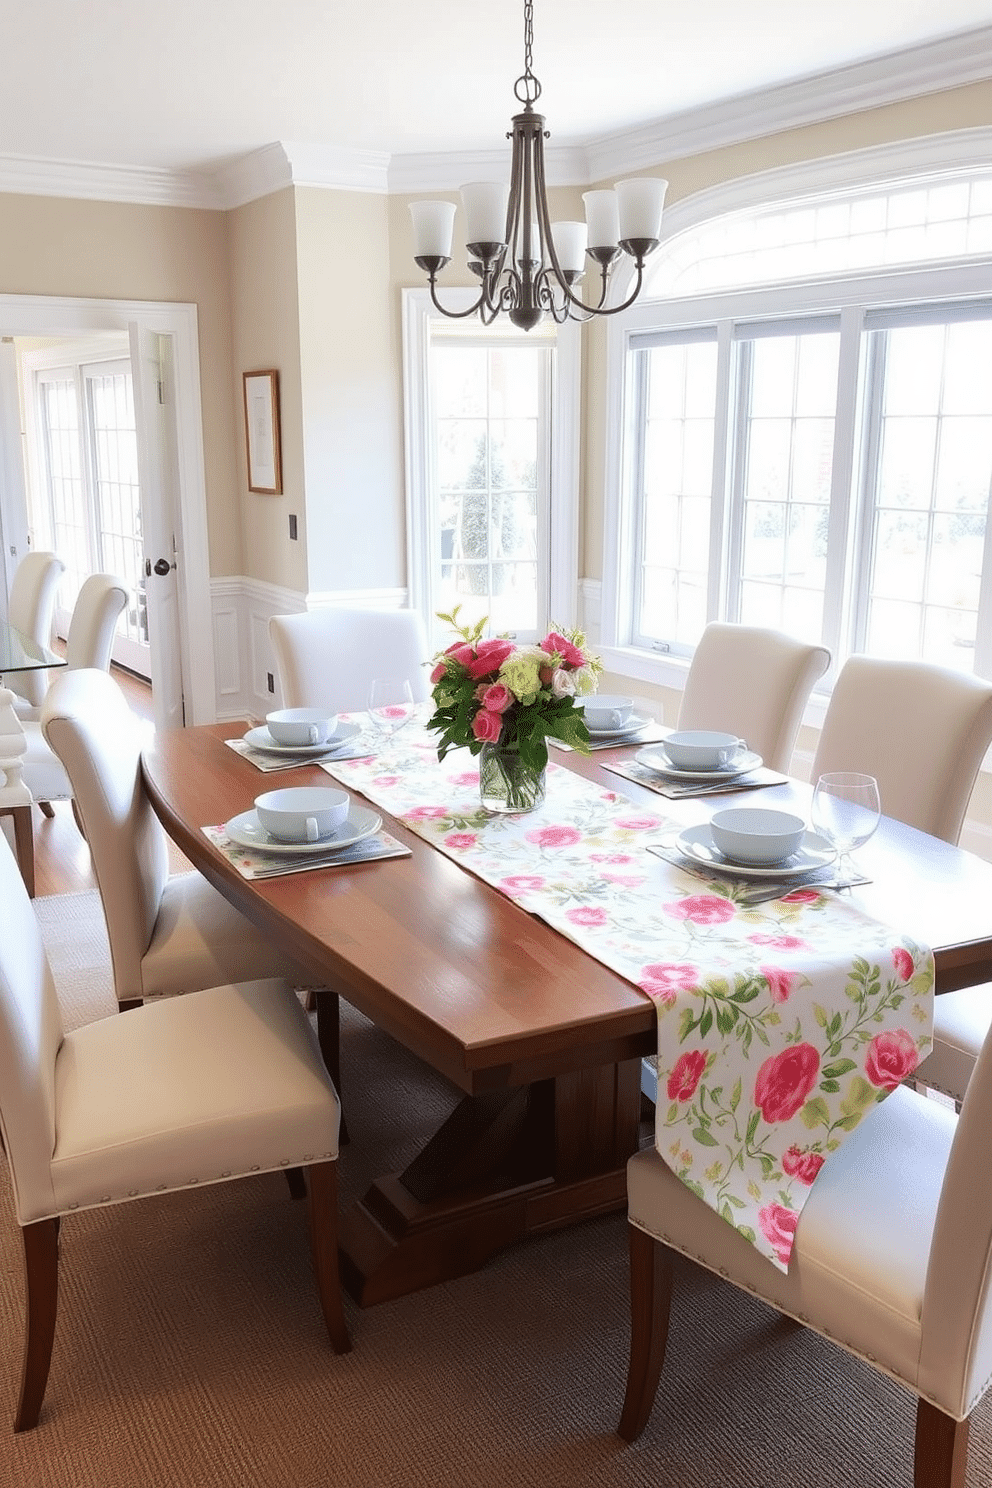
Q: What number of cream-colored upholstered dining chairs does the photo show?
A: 8